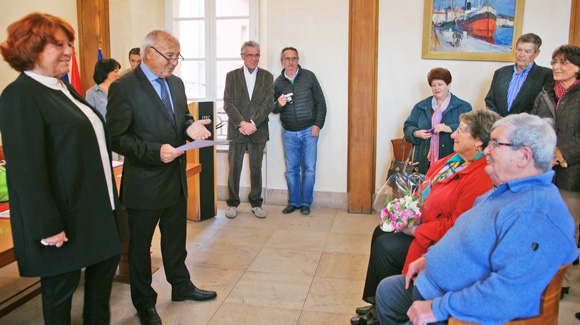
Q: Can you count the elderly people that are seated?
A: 2